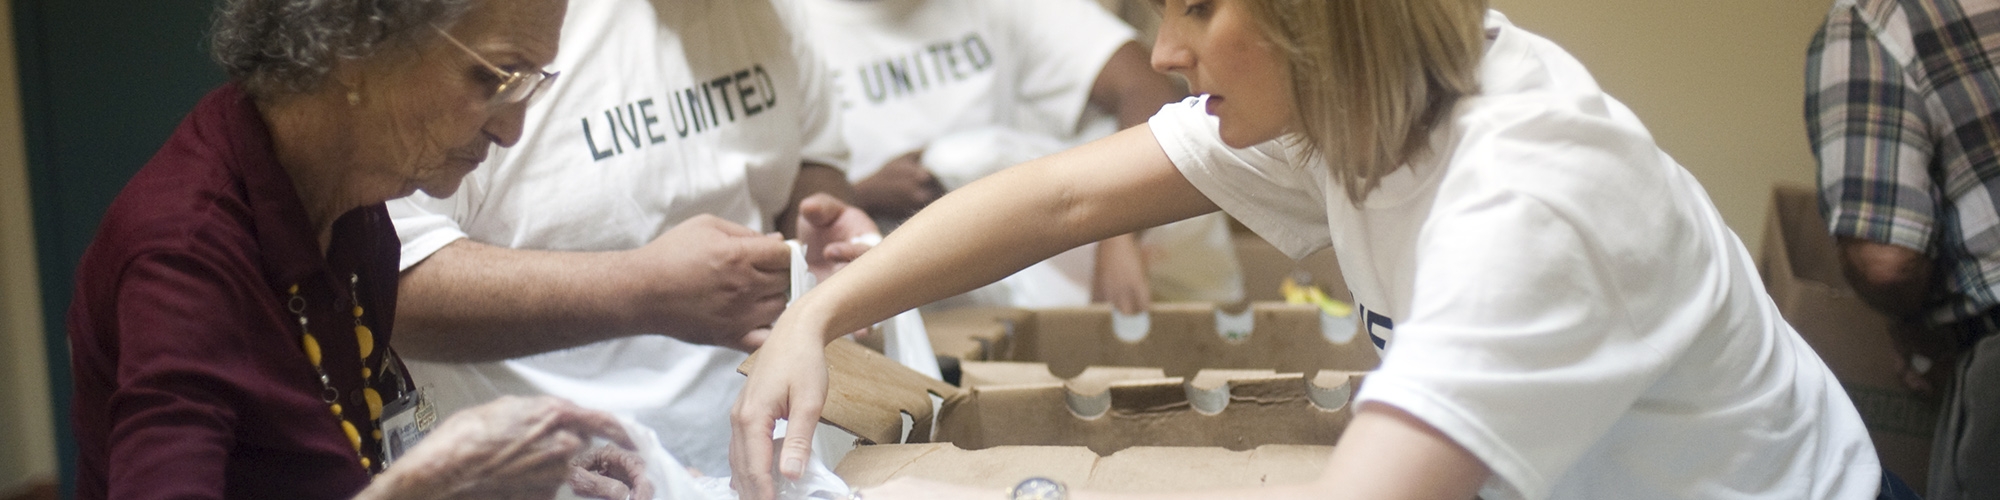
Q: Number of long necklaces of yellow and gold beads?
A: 1